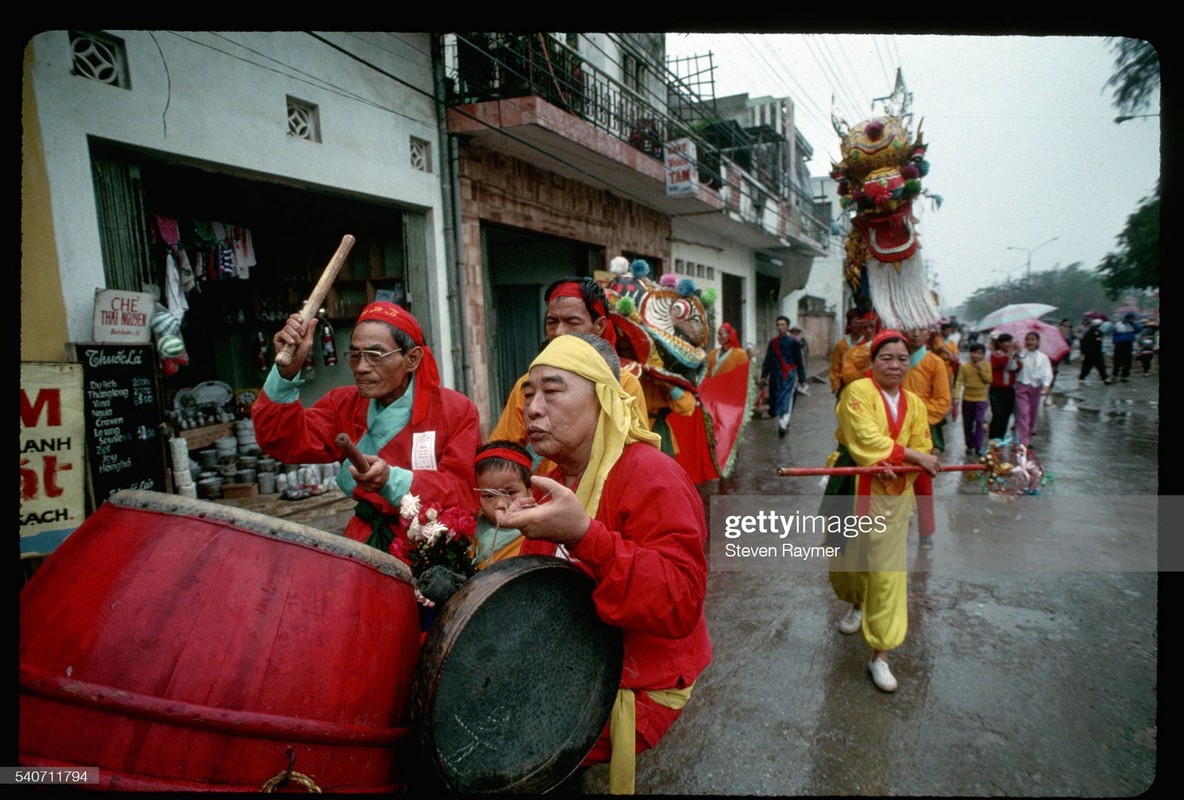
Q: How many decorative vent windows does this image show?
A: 3